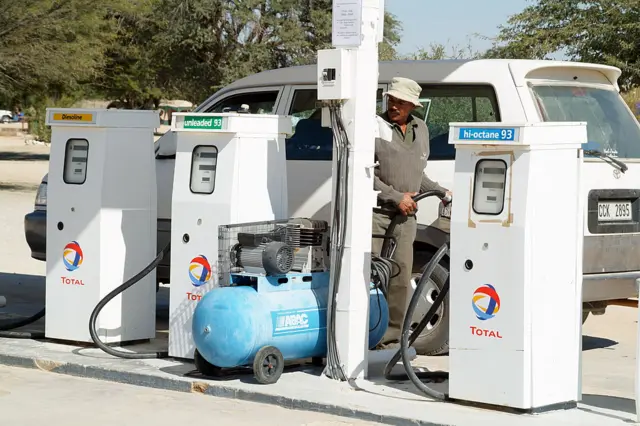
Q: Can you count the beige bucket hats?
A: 1